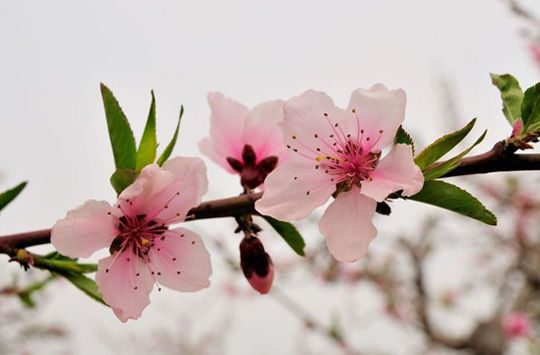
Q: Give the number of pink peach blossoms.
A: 3